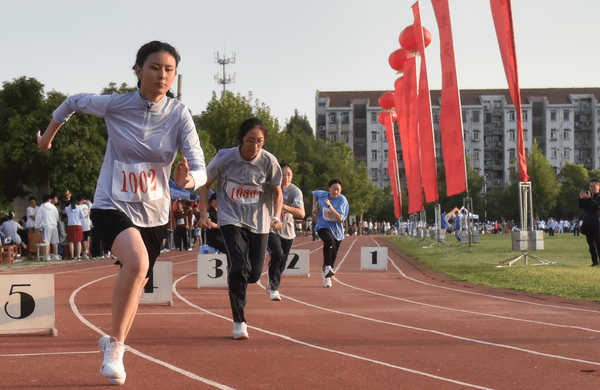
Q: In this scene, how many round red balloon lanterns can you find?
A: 4